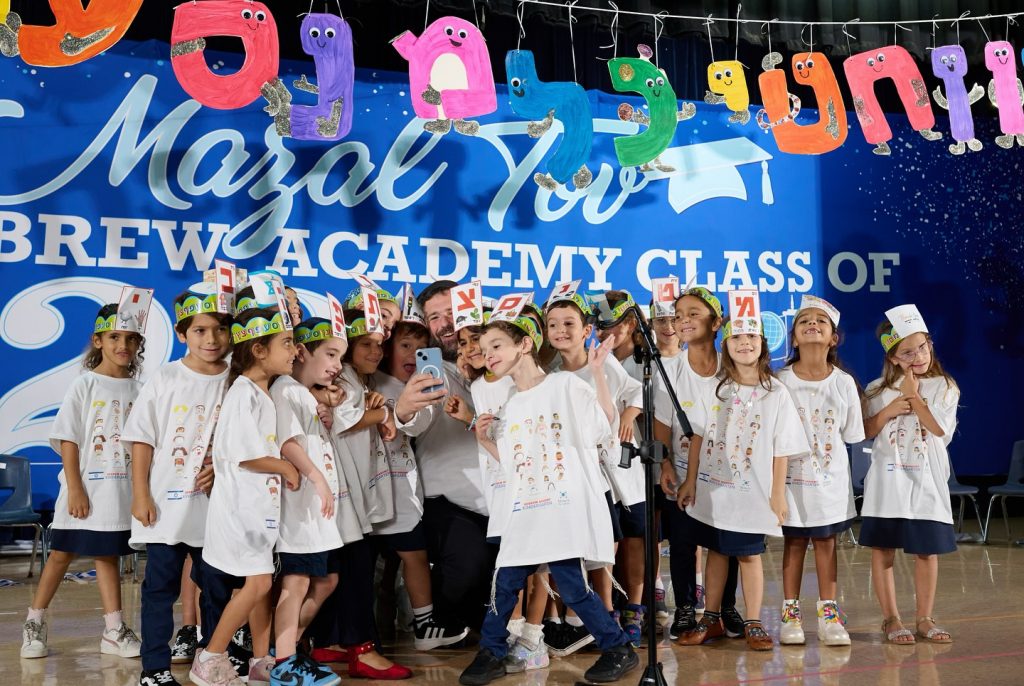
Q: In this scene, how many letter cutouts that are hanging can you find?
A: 11